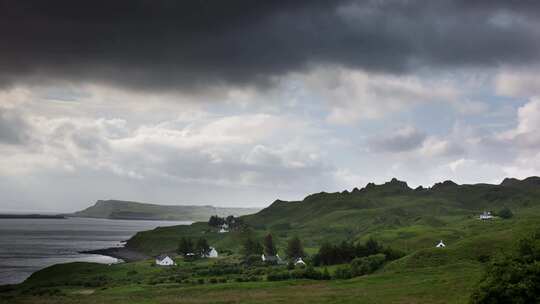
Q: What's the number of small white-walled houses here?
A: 7